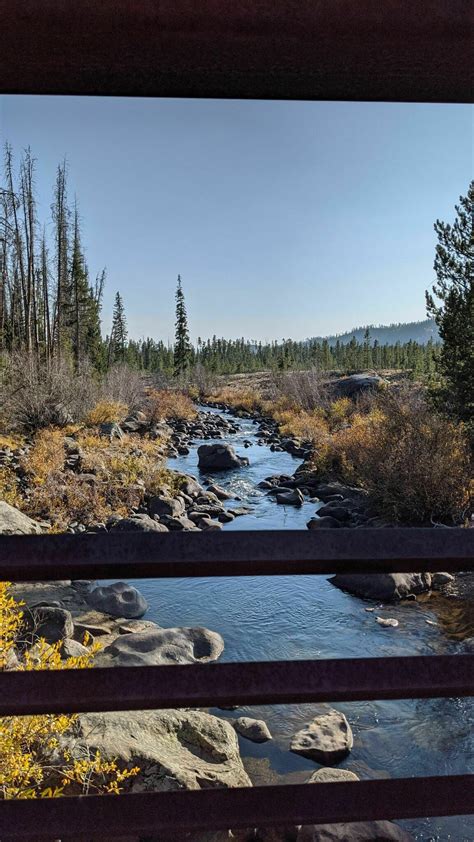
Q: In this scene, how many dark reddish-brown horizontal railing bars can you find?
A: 4